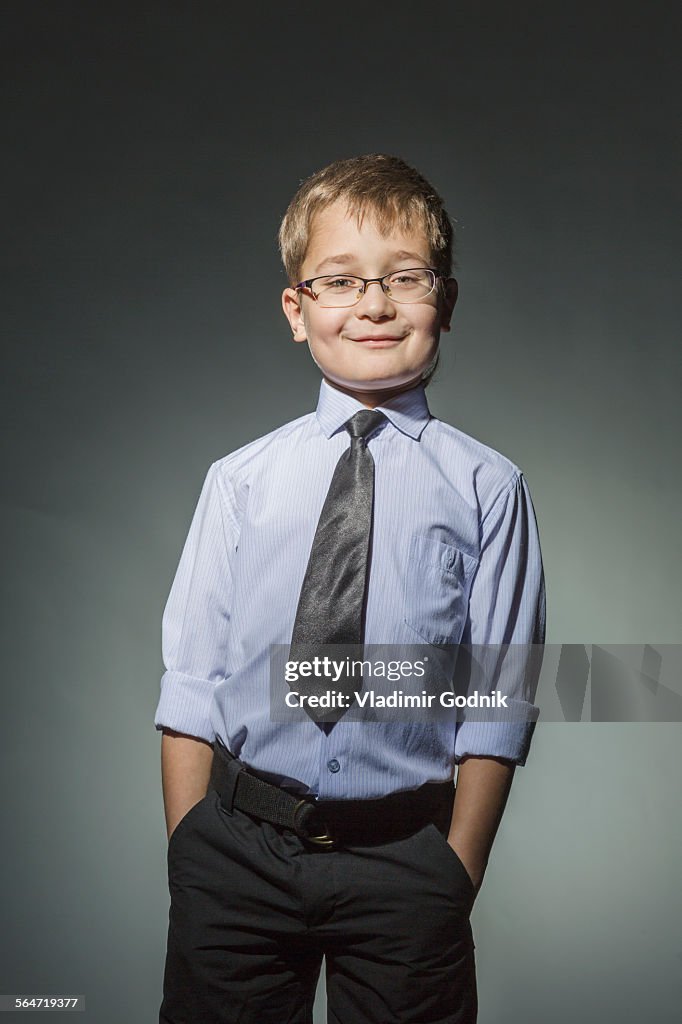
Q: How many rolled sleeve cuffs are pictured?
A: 2